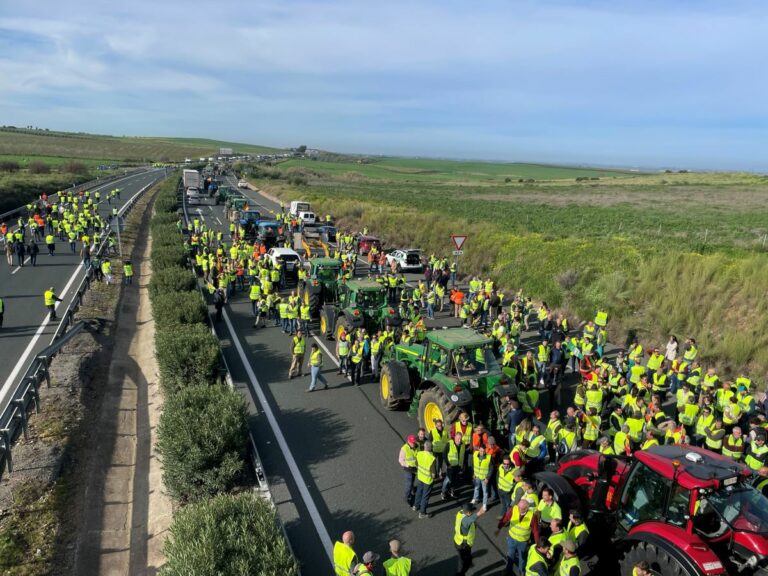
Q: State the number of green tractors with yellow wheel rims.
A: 3